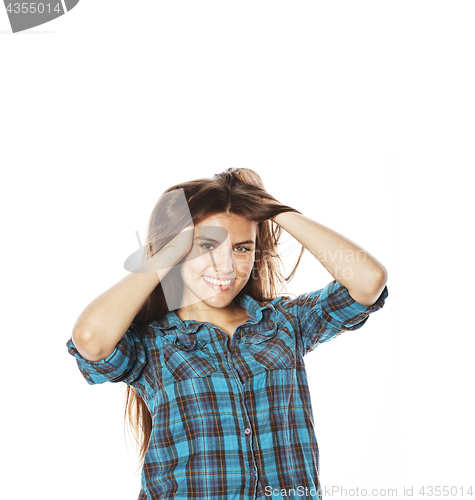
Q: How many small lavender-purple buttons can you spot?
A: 2